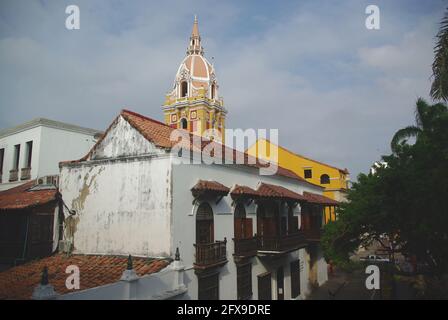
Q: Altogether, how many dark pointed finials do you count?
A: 3